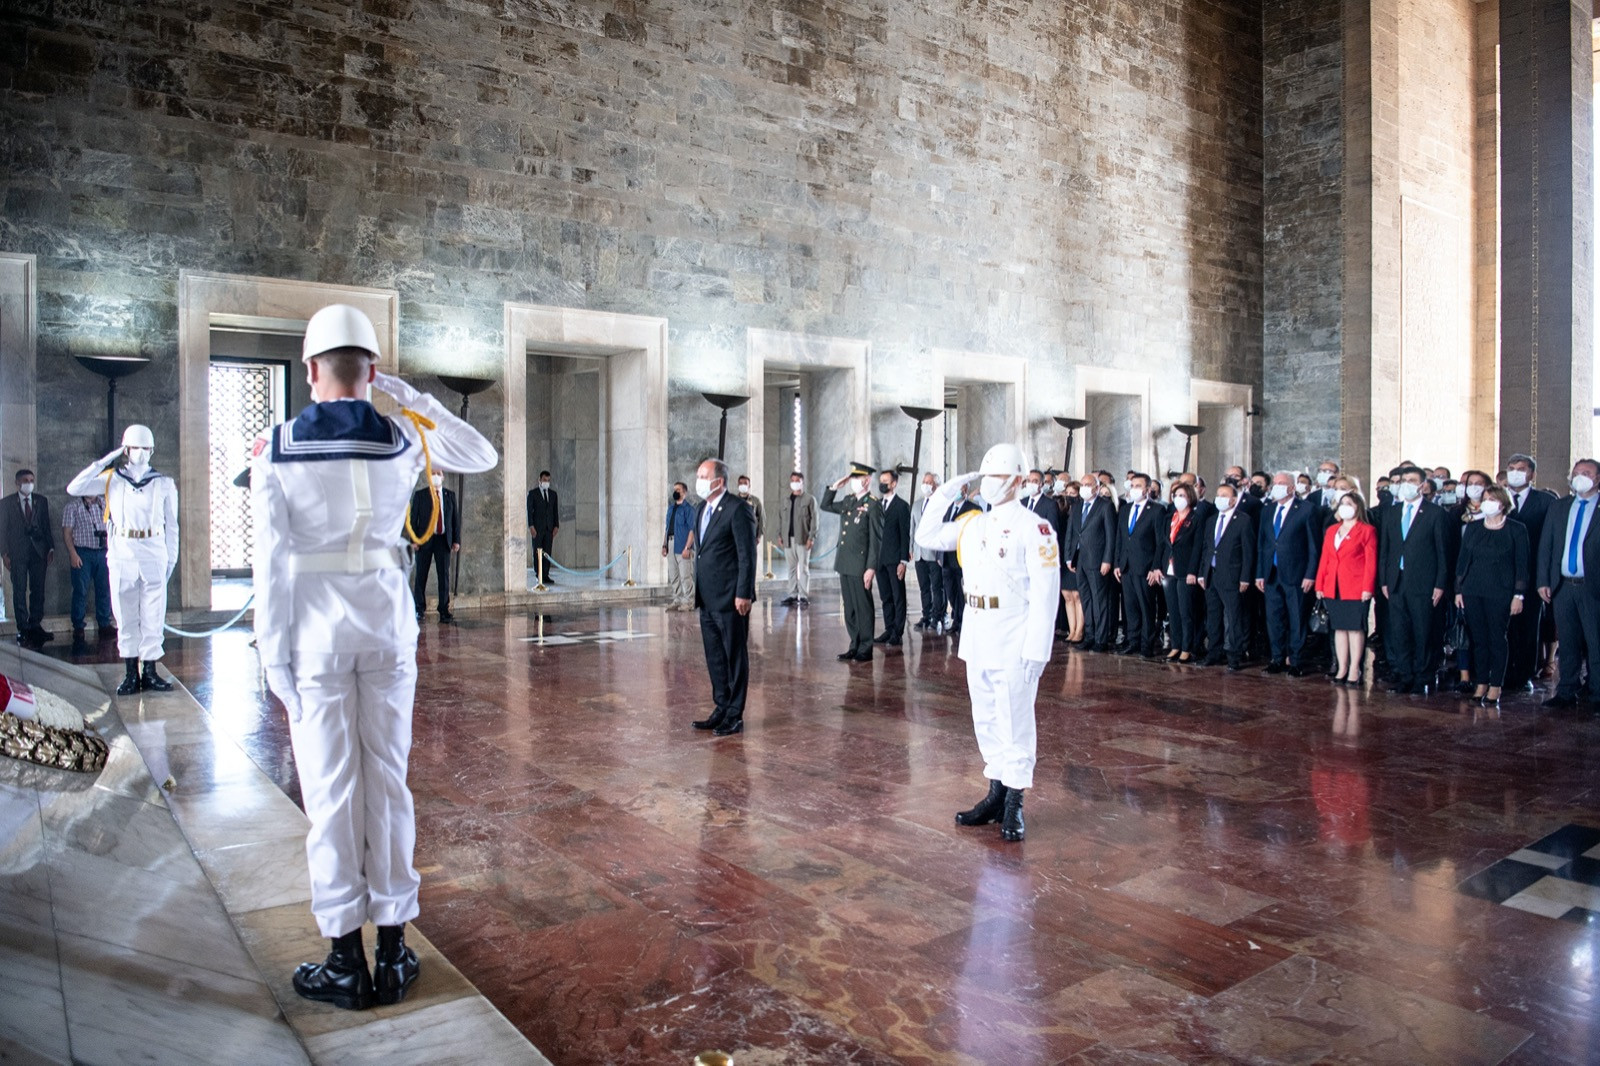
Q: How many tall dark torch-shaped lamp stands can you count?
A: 6